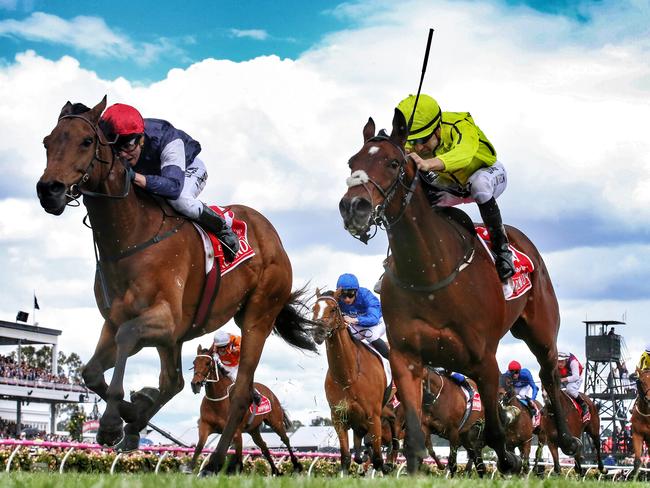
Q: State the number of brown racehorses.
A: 8